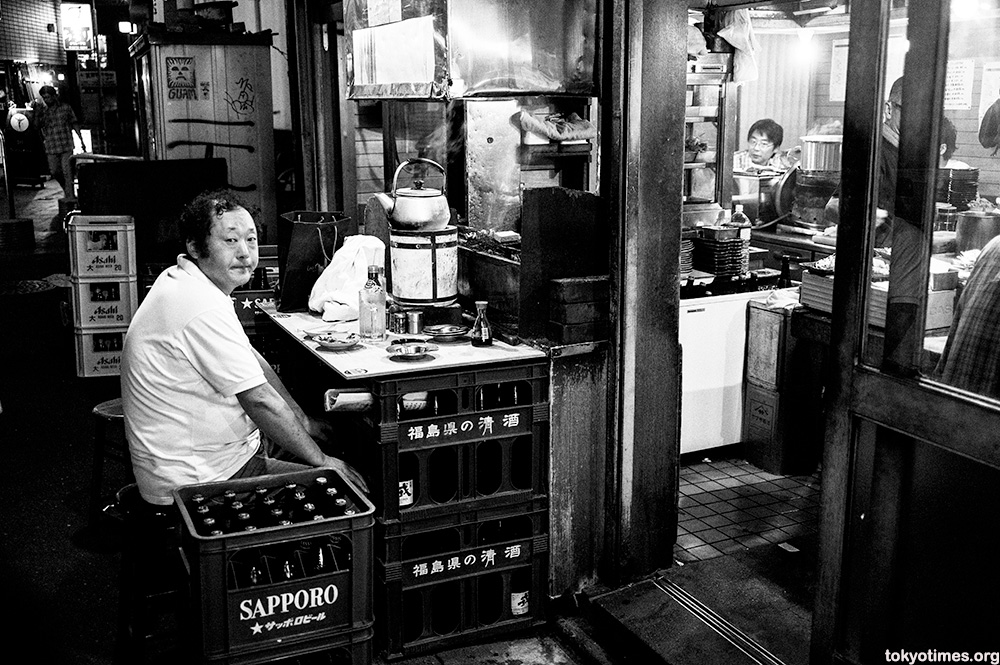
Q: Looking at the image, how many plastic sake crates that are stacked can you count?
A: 2